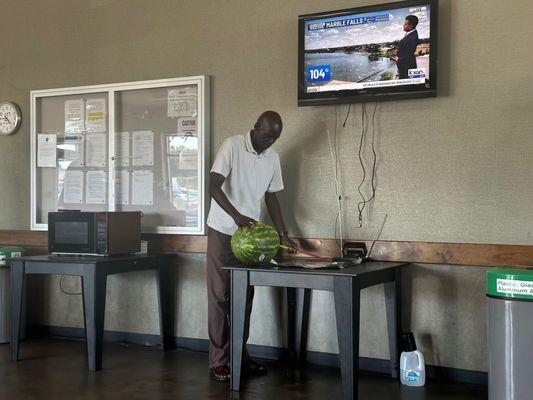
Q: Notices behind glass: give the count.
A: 14